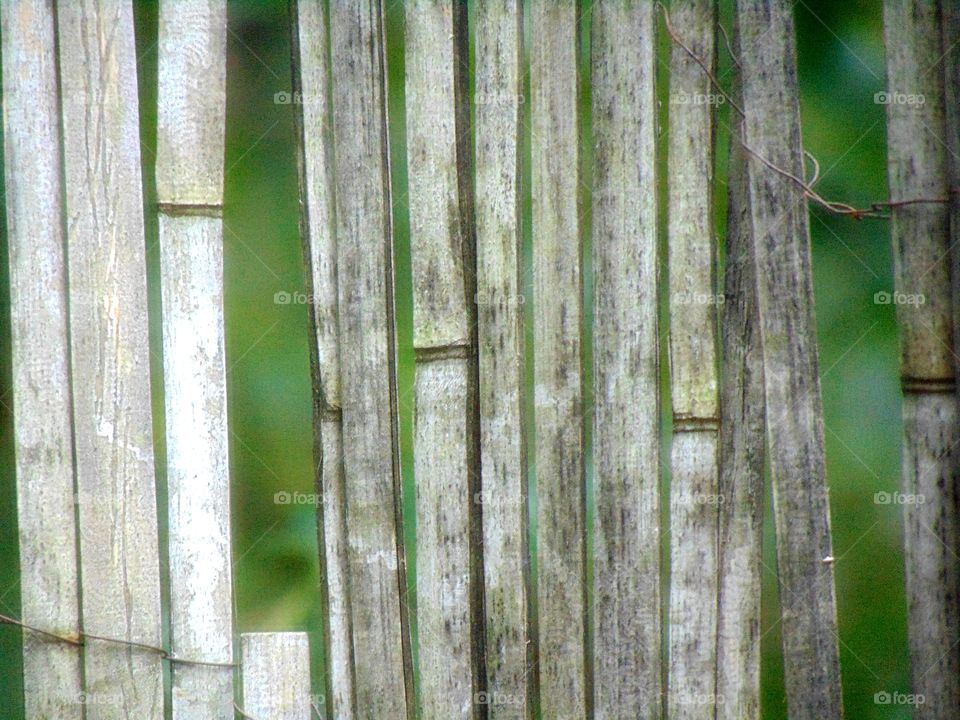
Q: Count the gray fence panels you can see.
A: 14